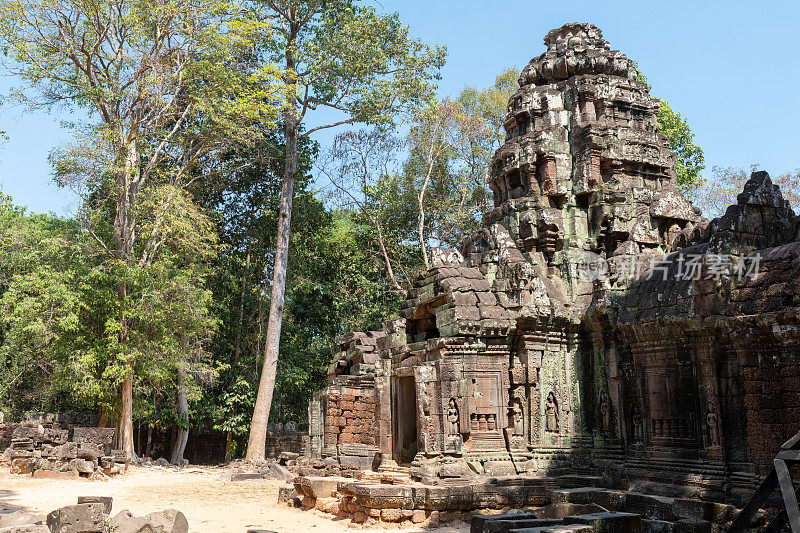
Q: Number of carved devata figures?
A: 6